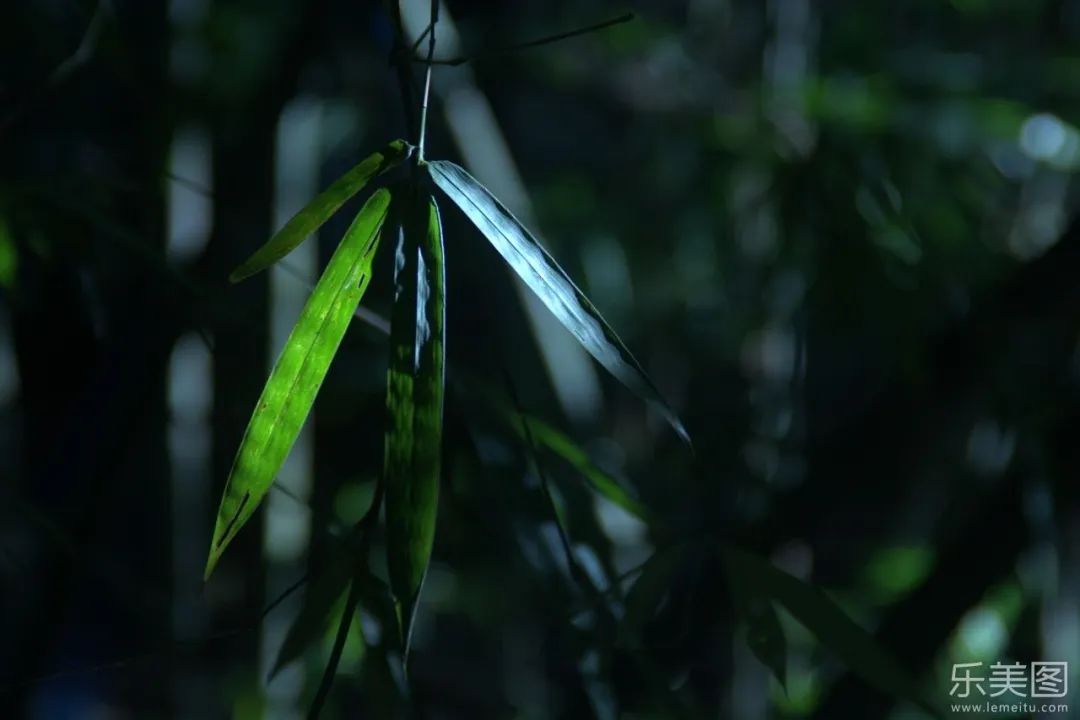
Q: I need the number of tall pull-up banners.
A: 0